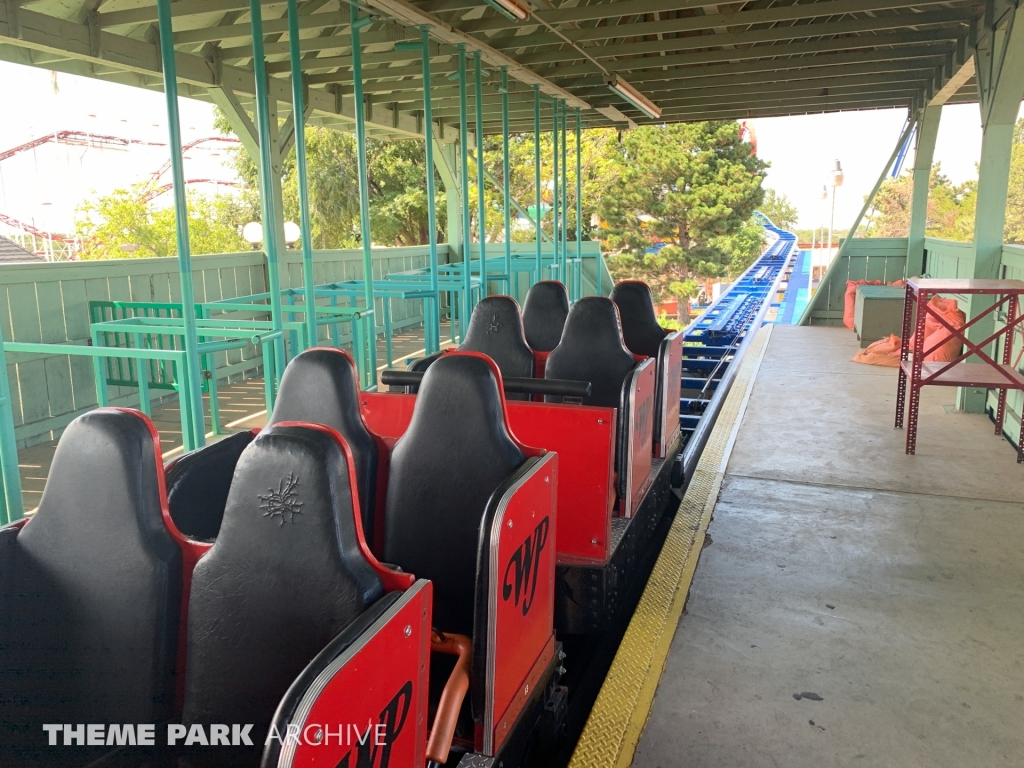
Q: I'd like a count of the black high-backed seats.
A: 8